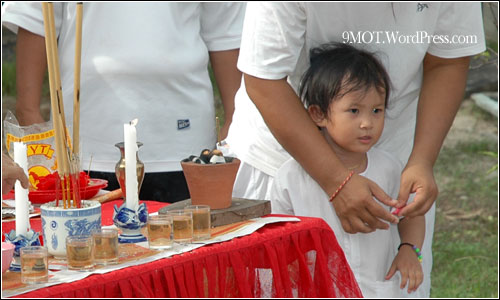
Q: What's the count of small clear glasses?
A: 6